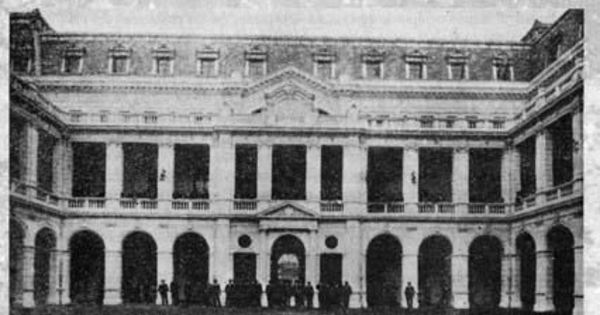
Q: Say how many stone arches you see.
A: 11